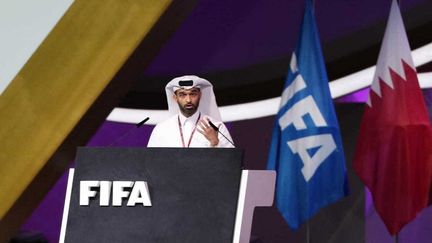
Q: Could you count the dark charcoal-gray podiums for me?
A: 1